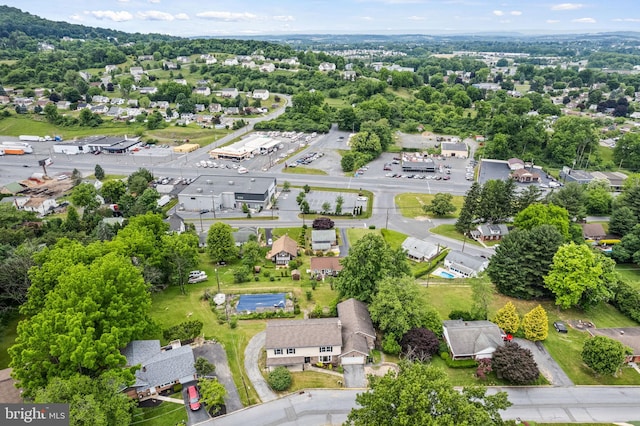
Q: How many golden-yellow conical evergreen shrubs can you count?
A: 2